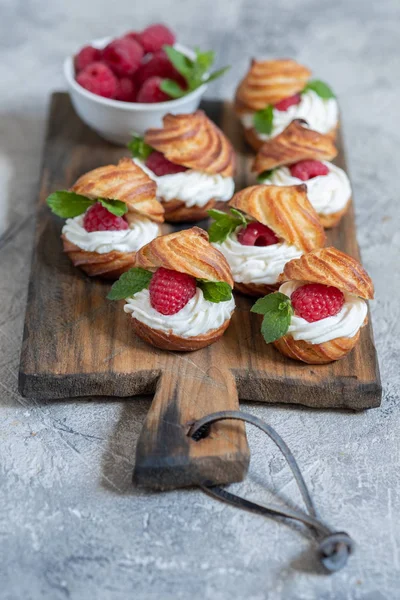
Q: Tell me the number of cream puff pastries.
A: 7